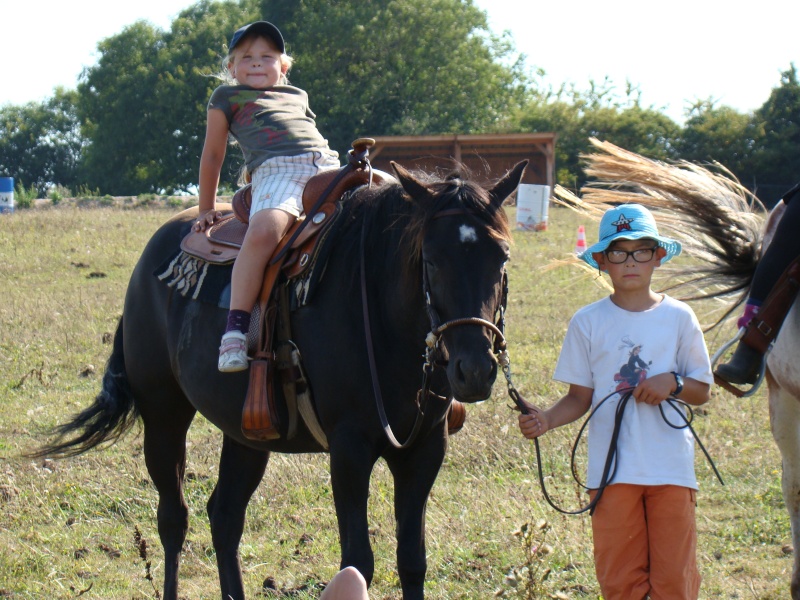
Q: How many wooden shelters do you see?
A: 1